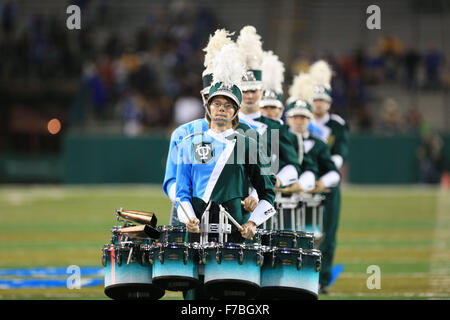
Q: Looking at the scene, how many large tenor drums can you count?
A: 4